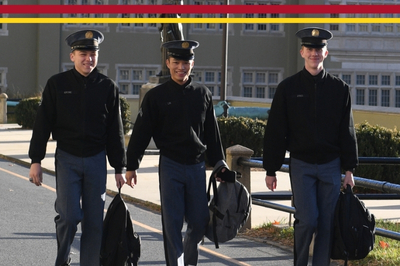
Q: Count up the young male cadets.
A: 3